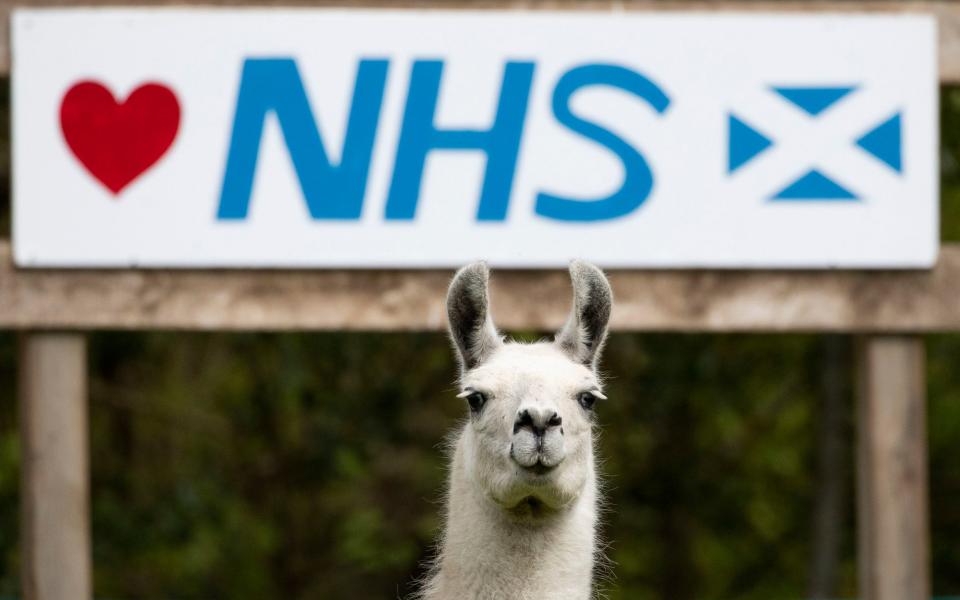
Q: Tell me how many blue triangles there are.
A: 4